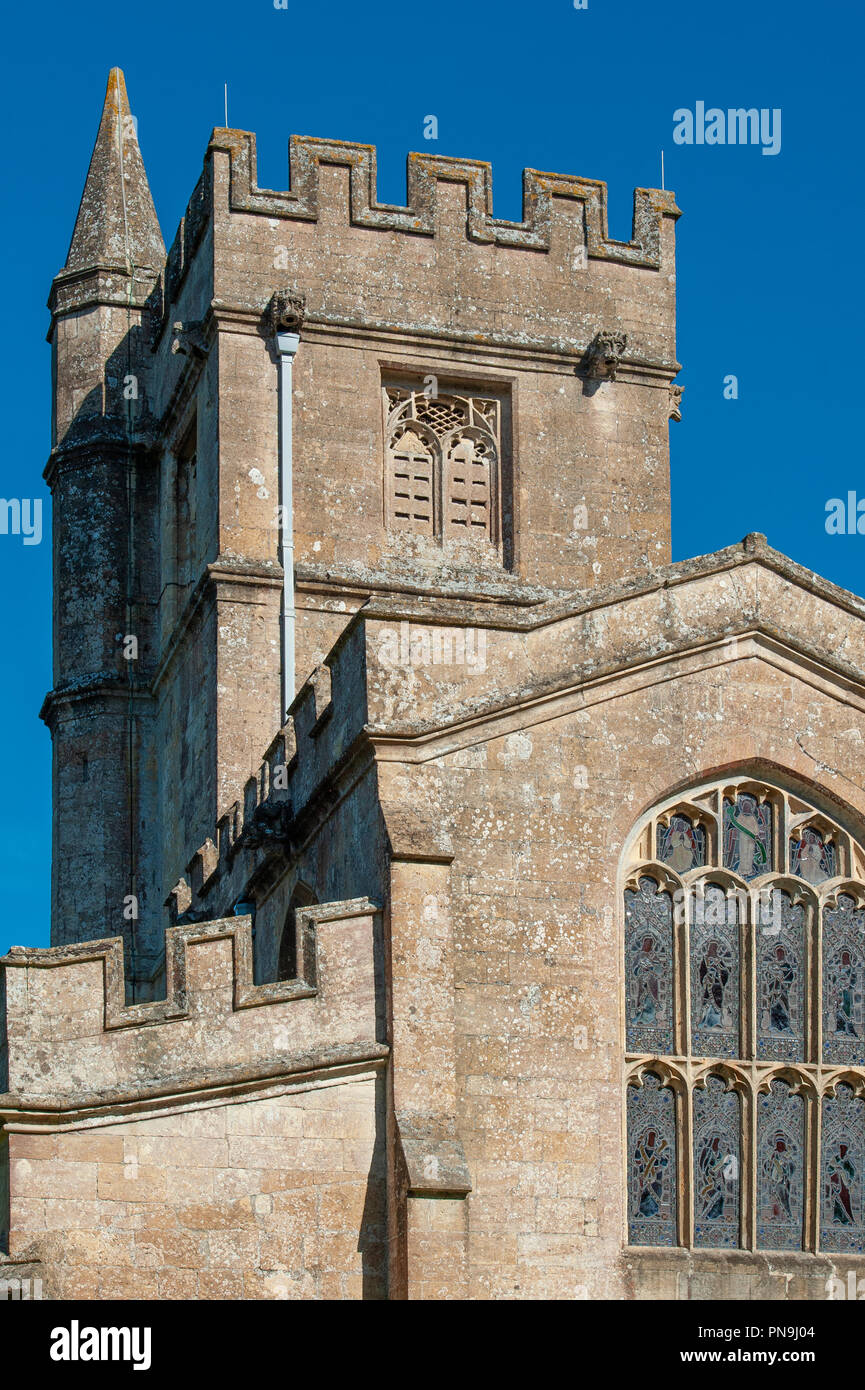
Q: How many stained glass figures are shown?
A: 11